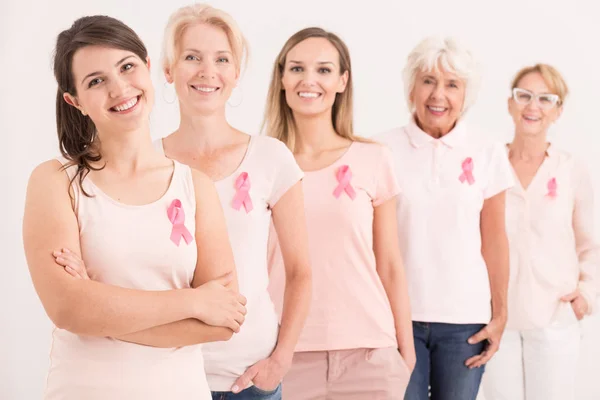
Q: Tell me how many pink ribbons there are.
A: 5